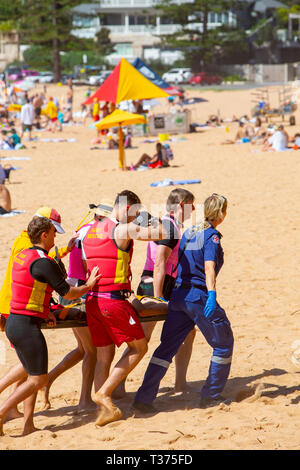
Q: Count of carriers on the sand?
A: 6